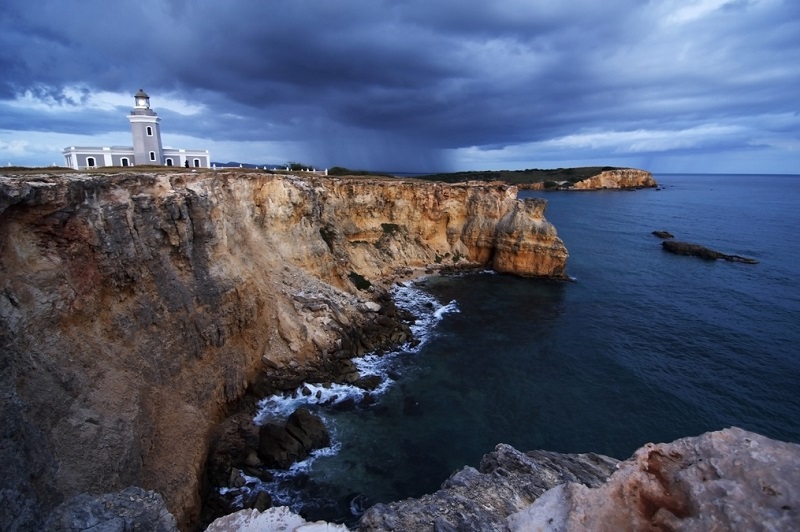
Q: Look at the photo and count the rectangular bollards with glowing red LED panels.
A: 0